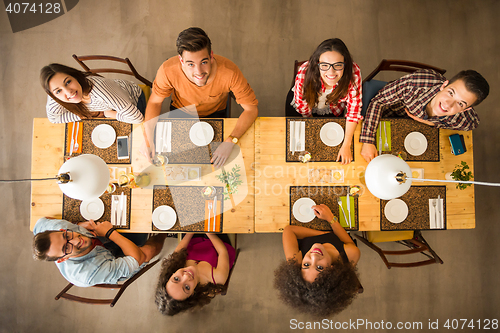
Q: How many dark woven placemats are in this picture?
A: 8